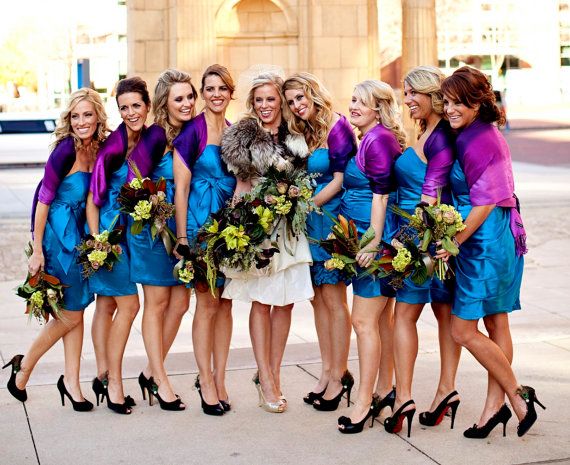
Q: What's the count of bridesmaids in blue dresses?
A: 8